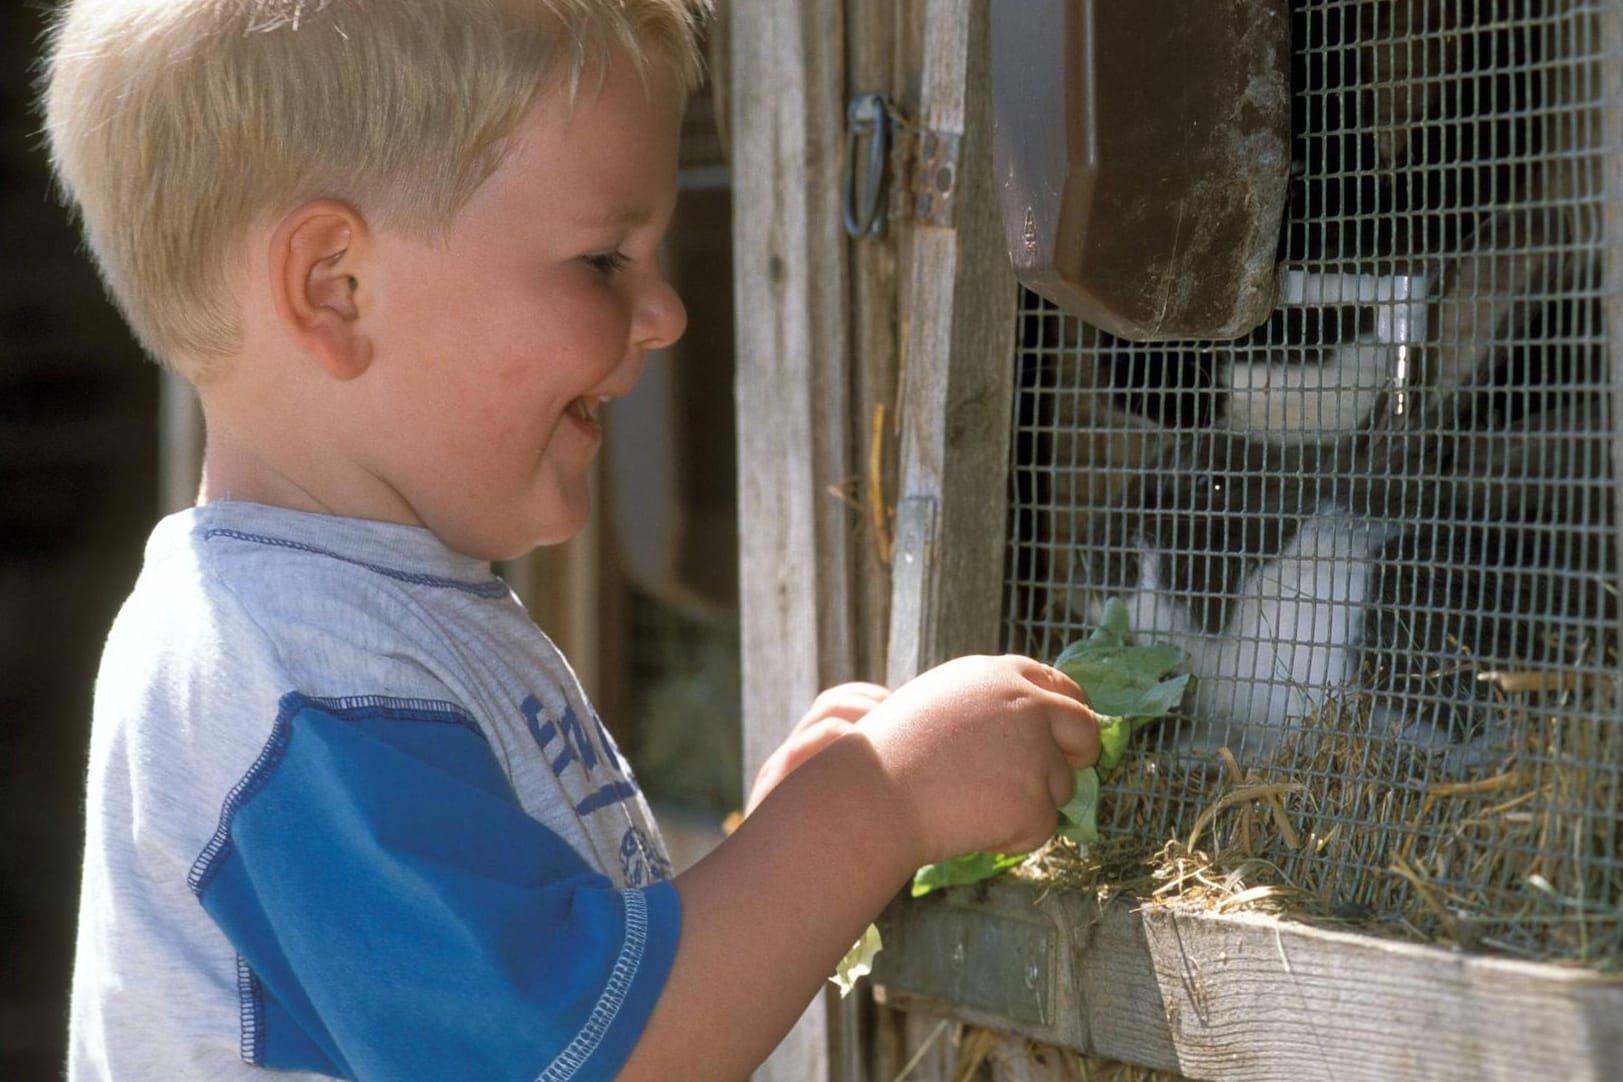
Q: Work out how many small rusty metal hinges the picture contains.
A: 1